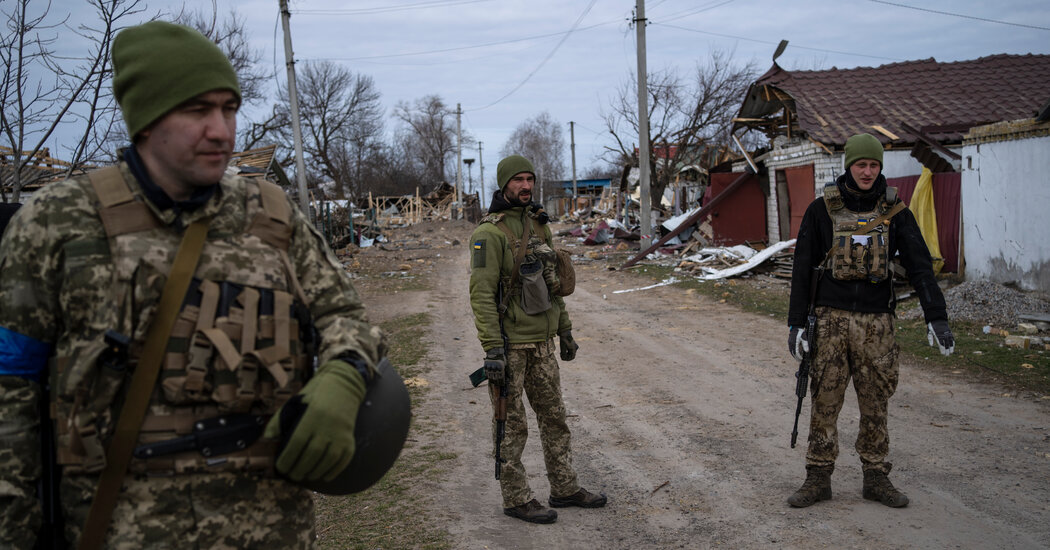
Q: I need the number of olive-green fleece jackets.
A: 1